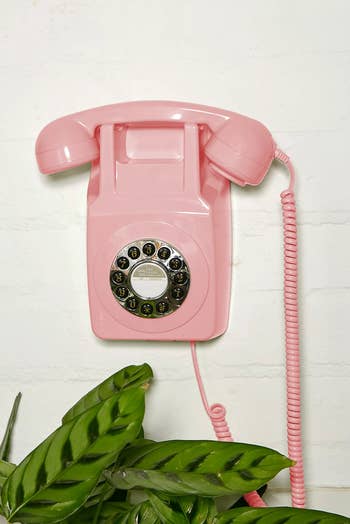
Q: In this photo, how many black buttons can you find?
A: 12